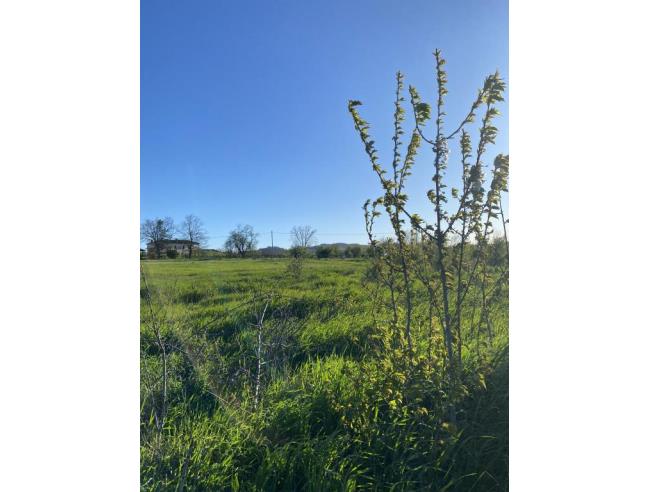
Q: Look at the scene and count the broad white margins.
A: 2